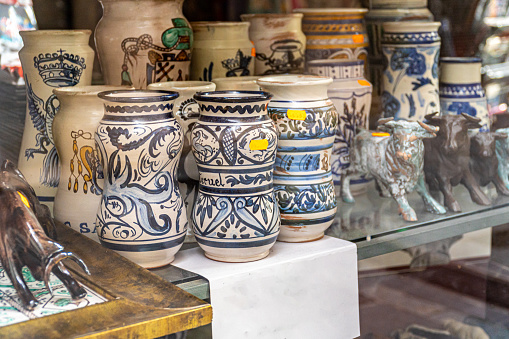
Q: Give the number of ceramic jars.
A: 15